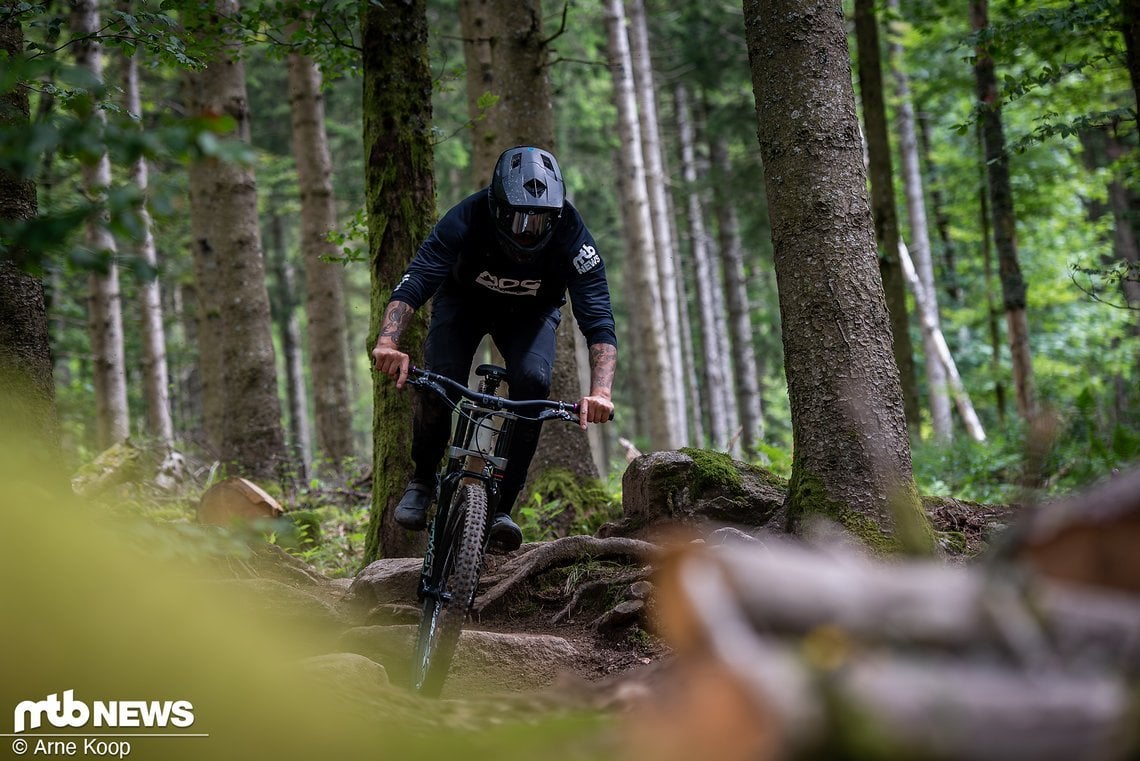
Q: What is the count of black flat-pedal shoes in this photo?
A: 2